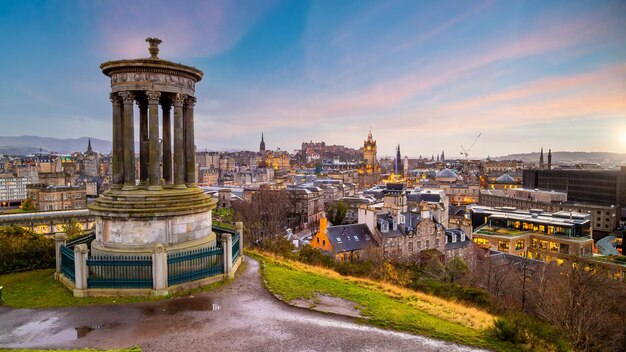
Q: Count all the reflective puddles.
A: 2